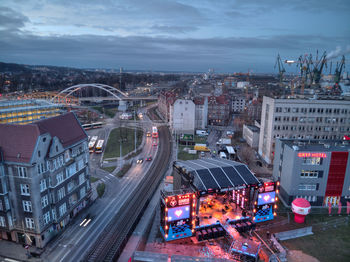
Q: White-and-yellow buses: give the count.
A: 2